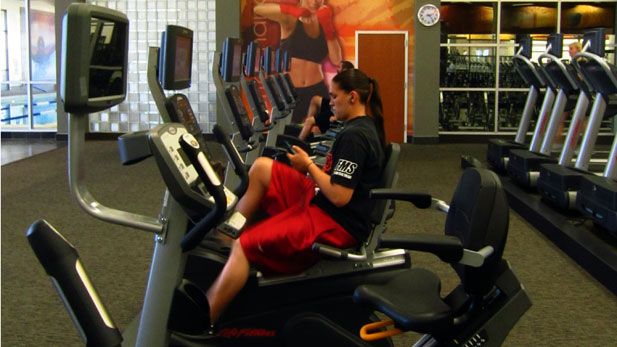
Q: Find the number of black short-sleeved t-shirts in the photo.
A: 1